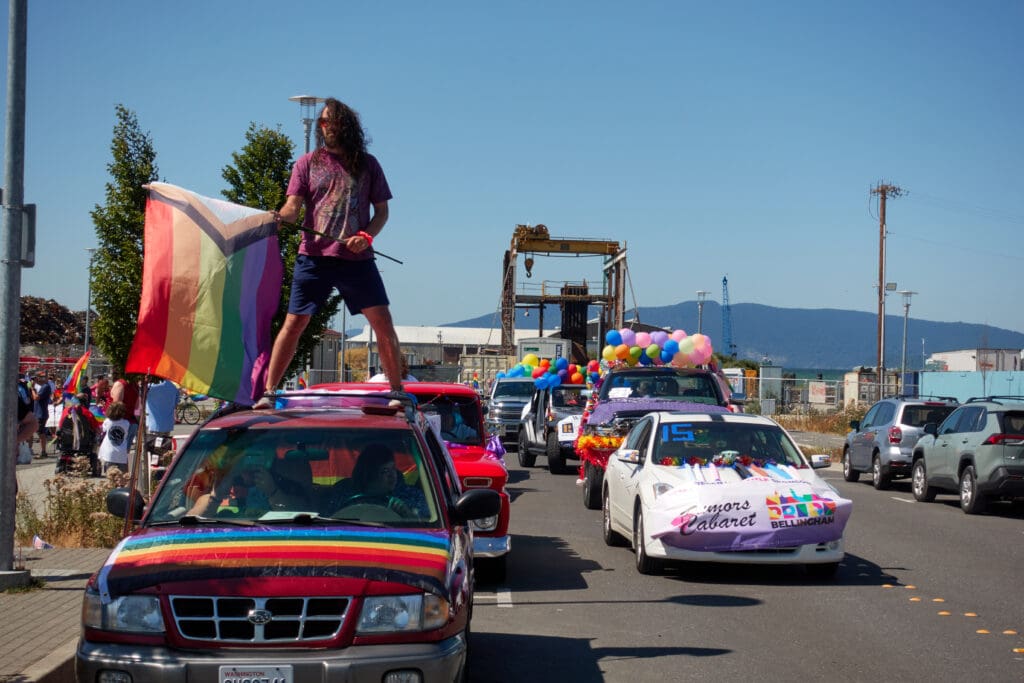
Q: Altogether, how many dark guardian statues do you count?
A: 0